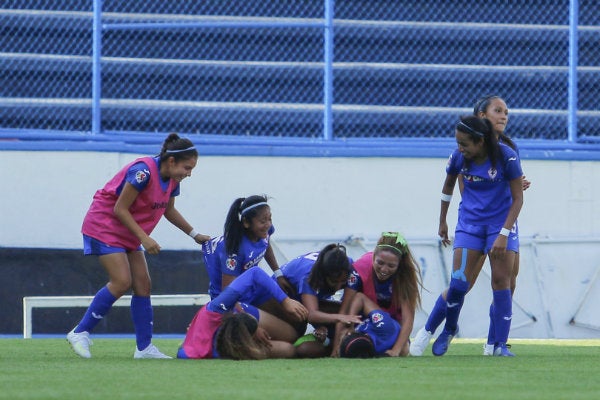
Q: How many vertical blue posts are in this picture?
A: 3